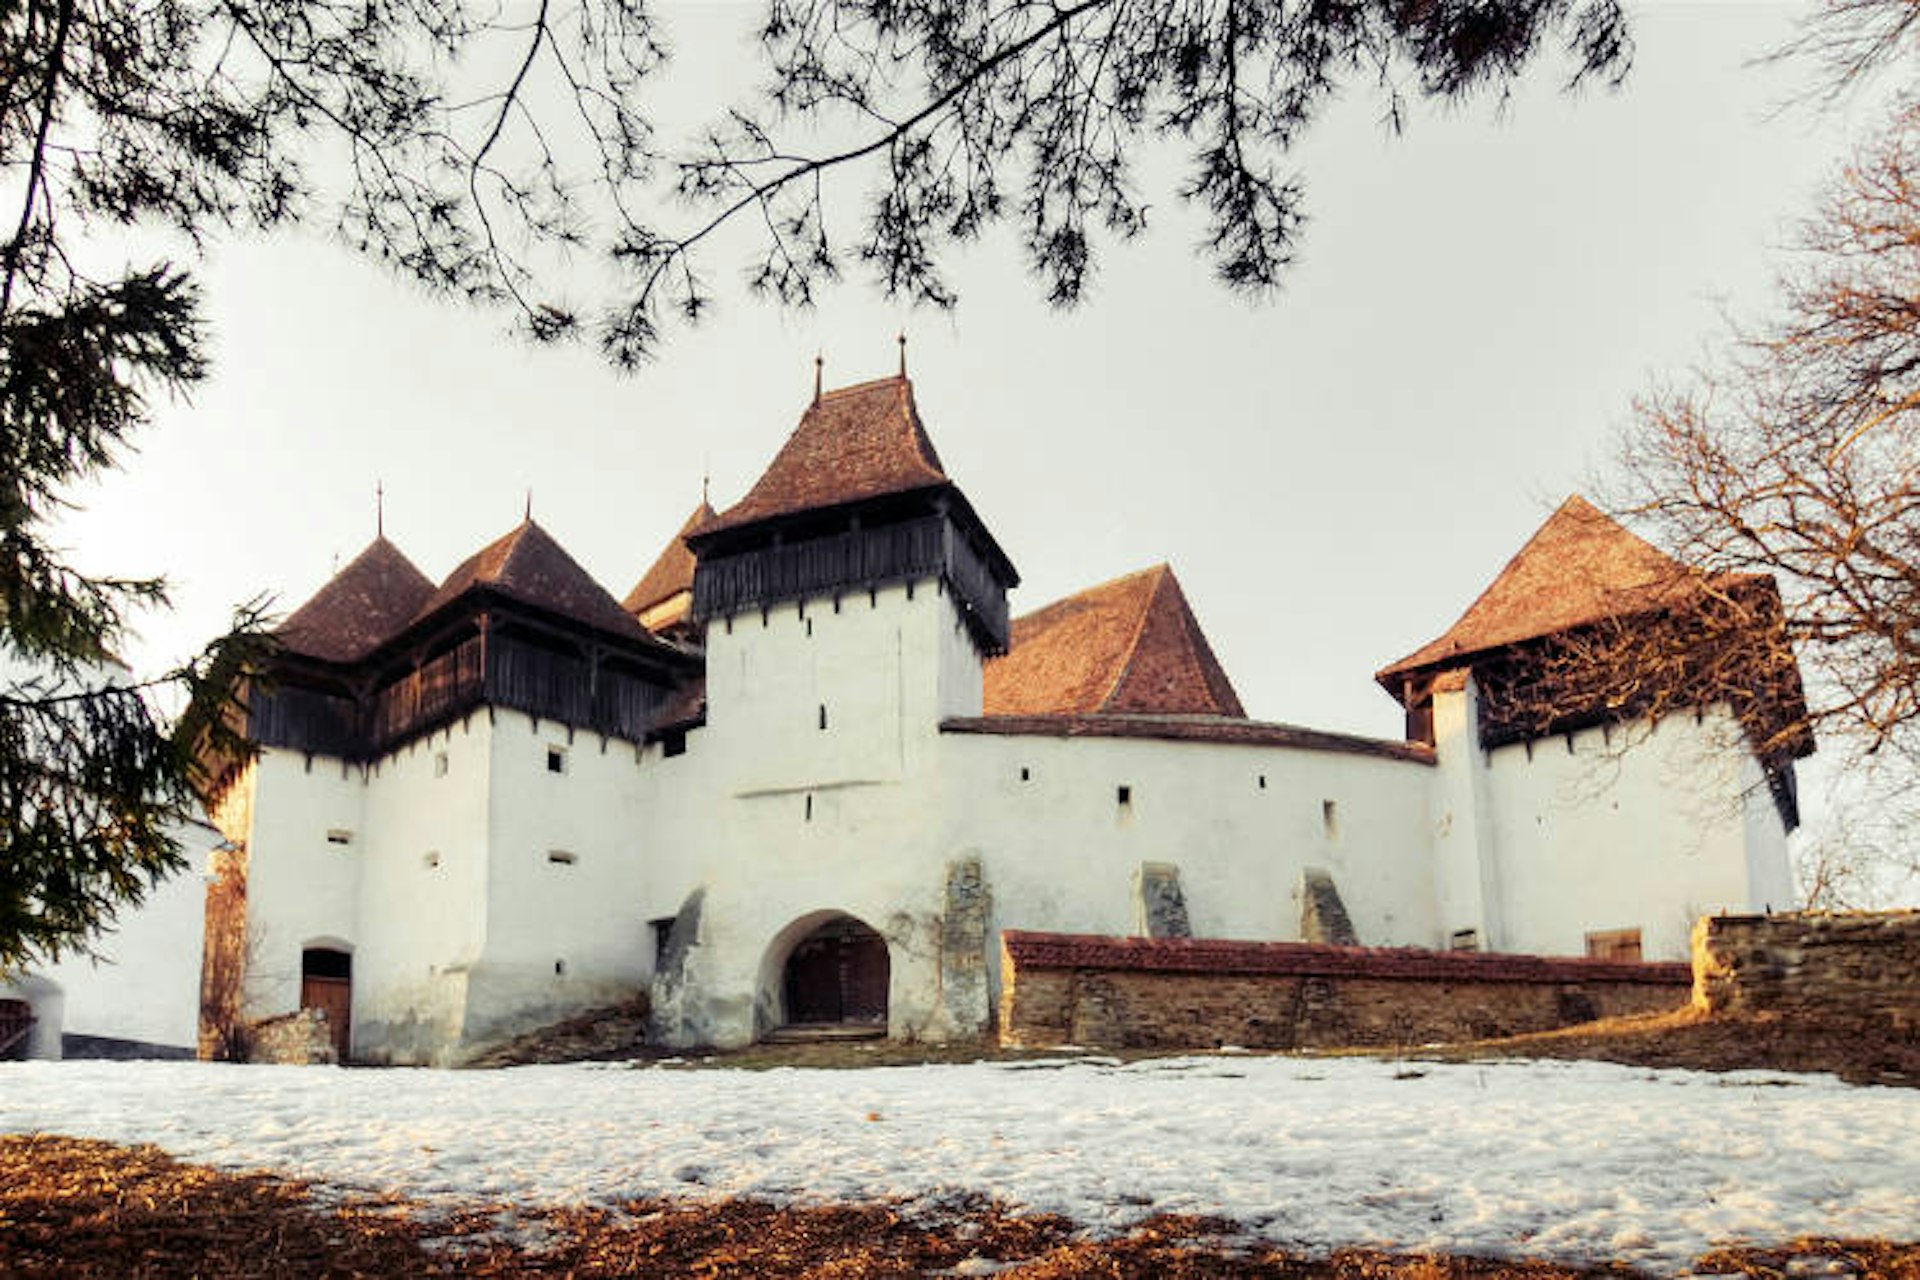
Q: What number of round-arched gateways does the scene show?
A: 1